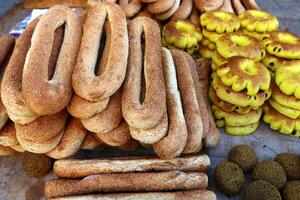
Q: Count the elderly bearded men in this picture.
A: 0